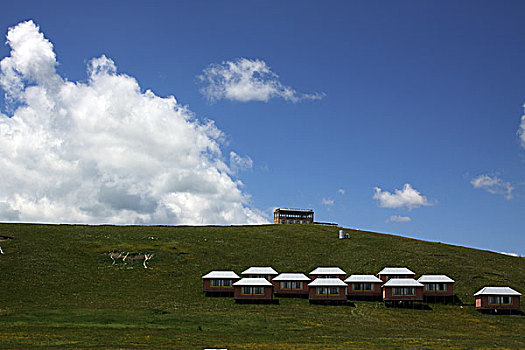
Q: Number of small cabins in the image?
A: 11